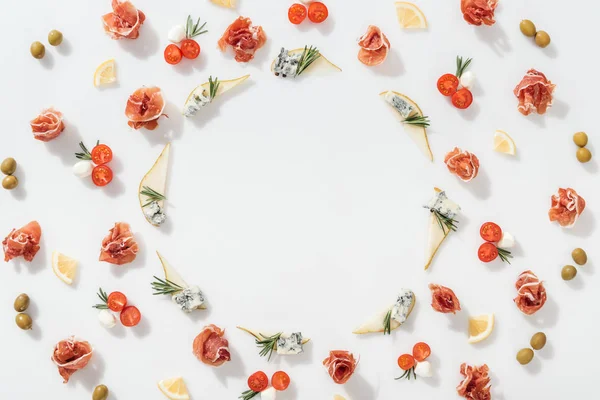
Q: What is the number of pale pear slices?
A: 8